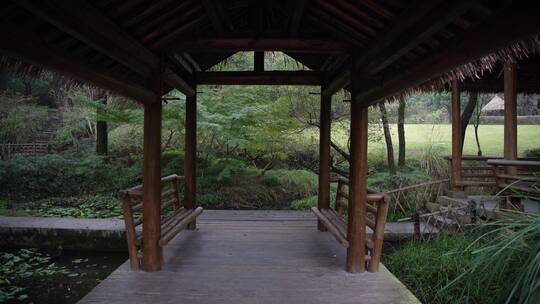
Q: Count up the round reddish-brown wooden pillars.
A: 6